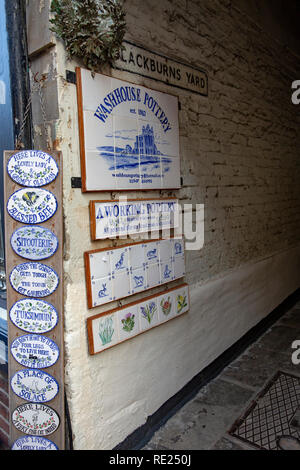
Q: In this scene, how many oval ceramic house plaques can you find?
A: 9